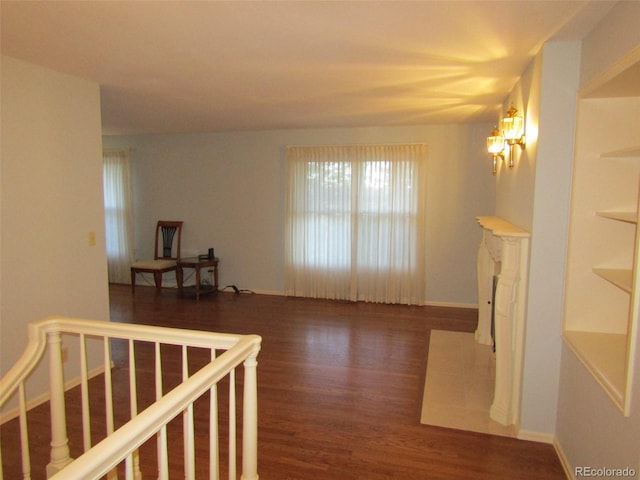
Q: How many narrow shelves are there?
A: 3